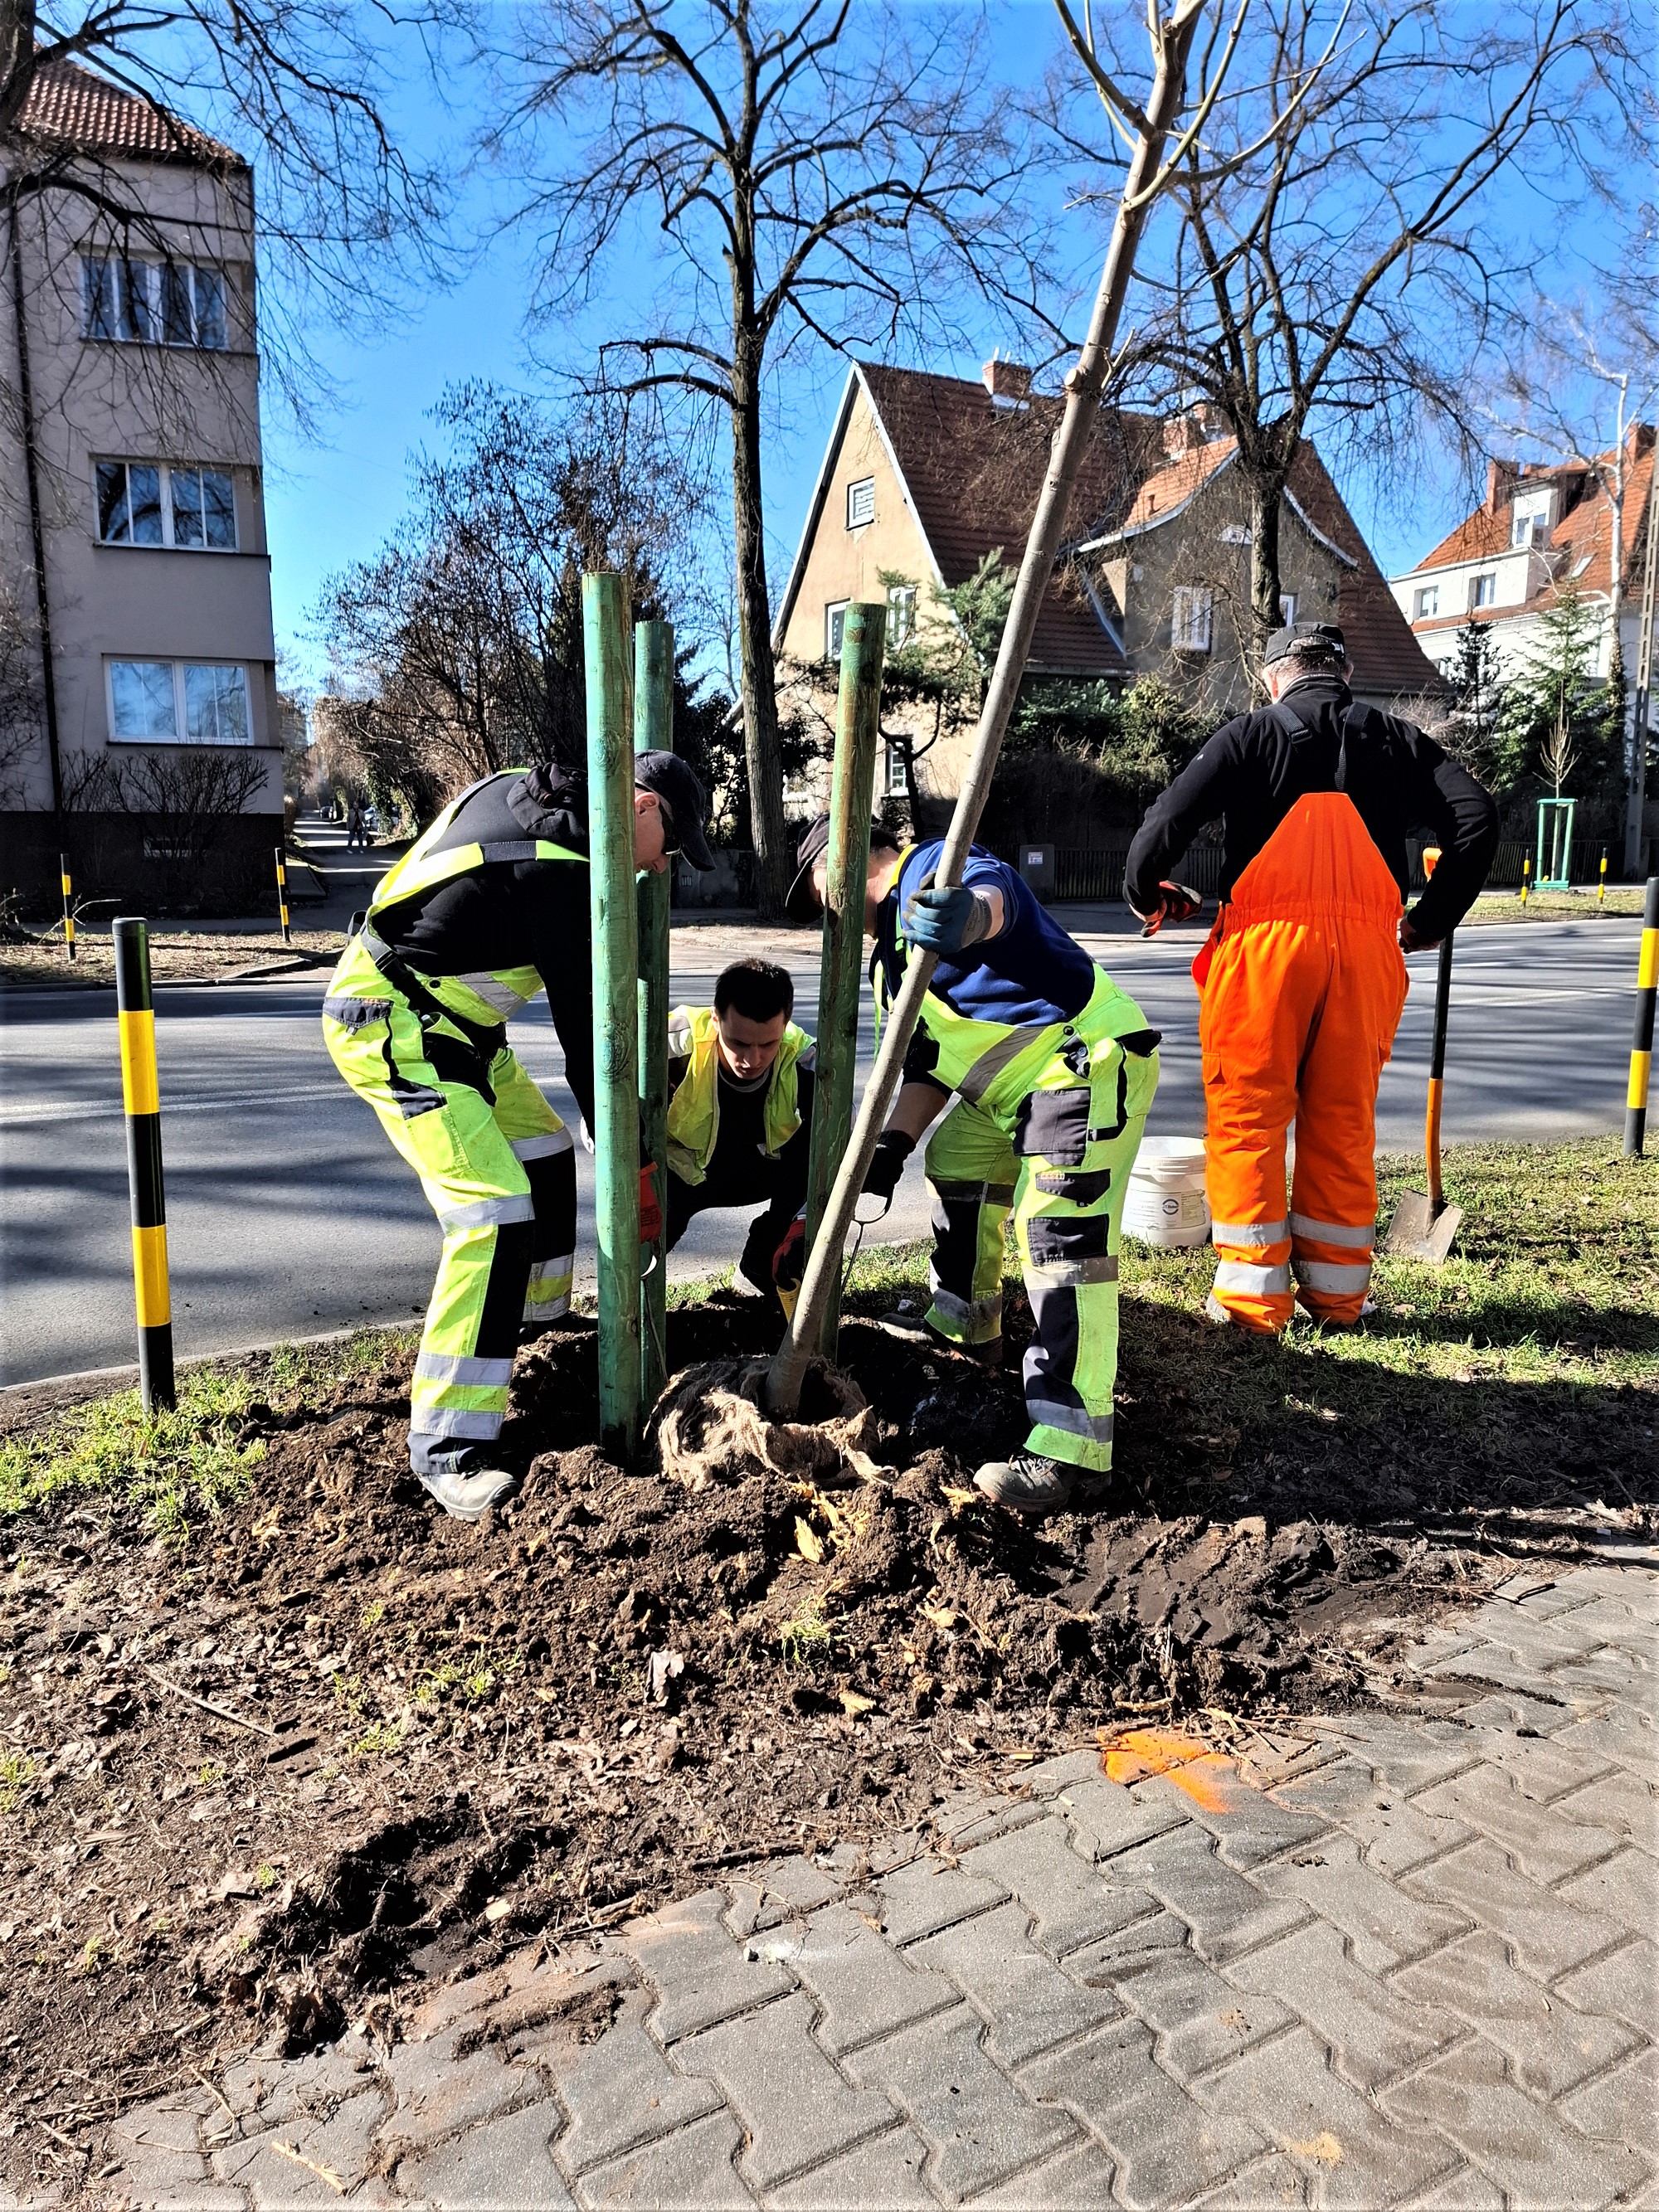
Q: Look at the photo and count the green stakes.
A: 3